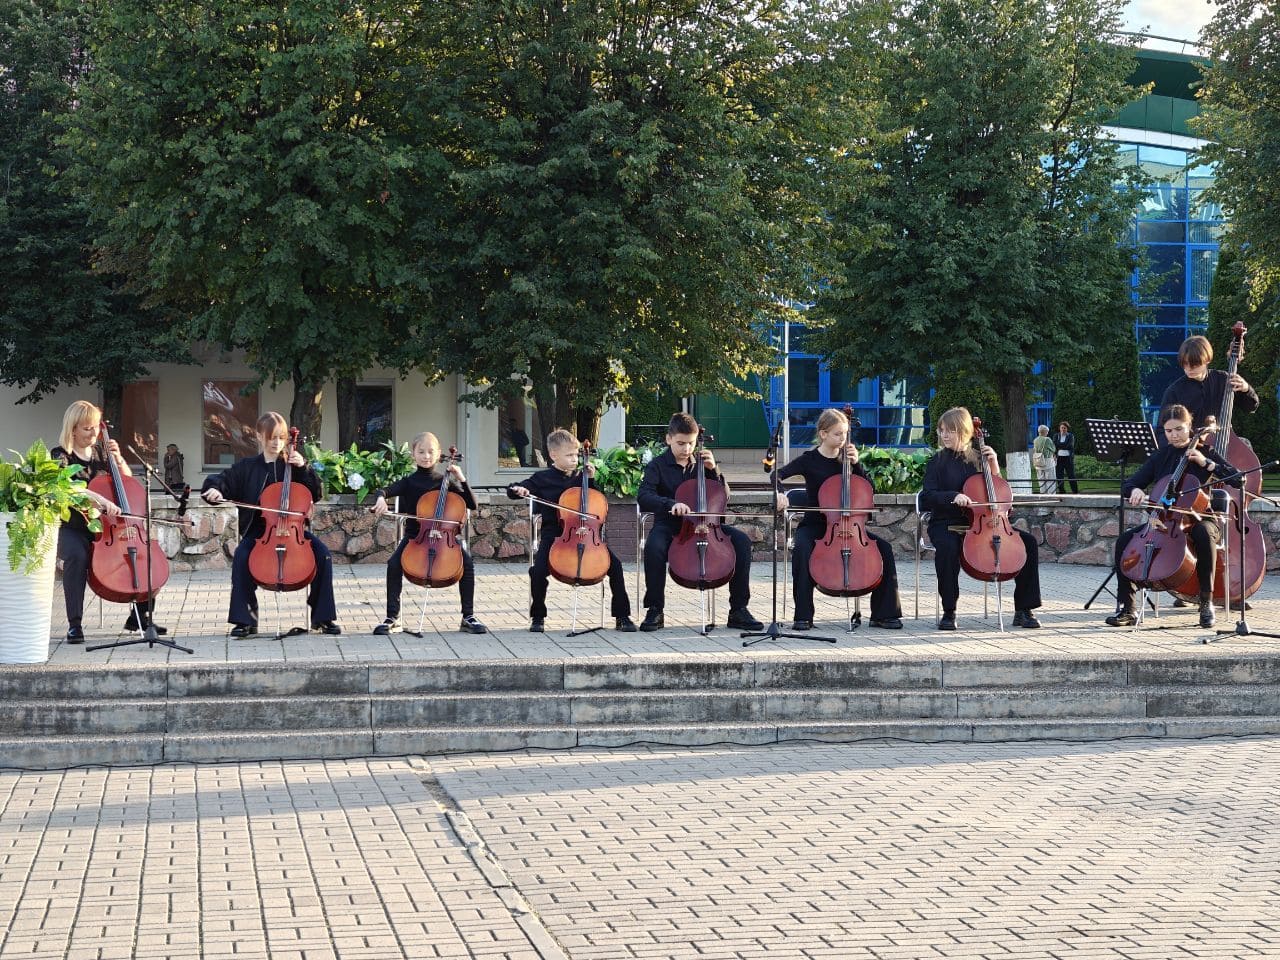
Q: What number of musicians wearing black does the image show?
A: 9